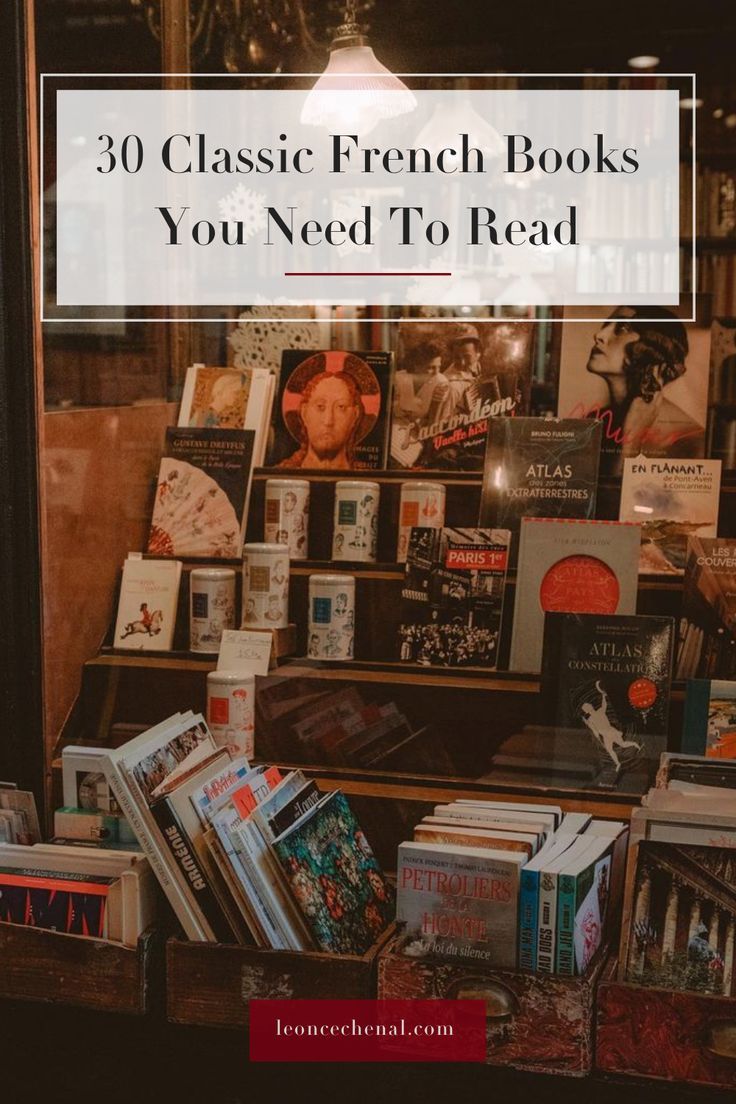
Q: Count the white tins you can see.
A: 7